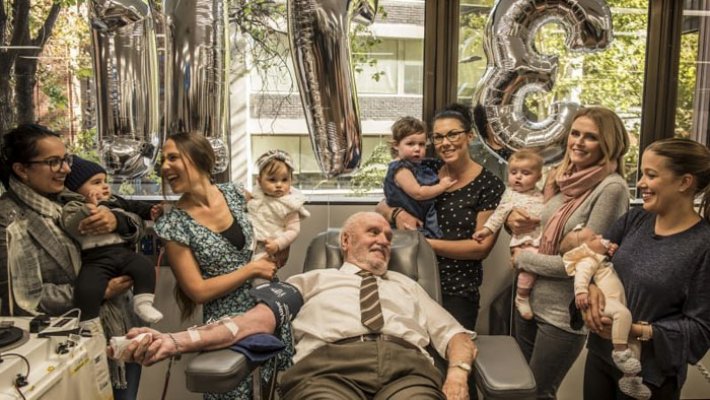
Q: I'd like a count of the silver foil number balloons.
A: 4